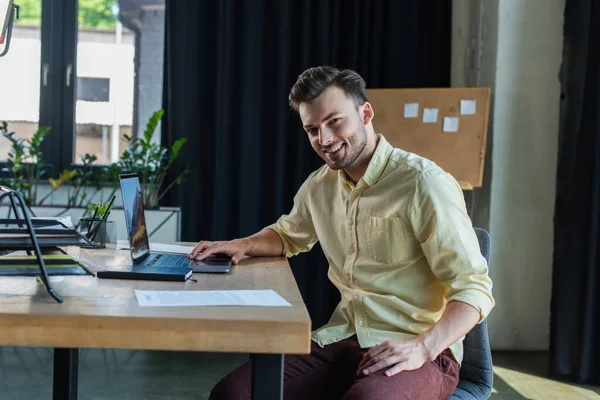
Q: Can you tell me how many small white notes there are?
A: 4